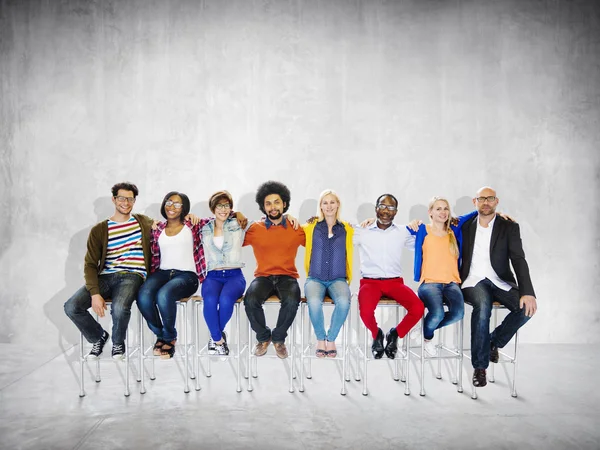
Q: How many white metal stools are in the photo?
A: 8